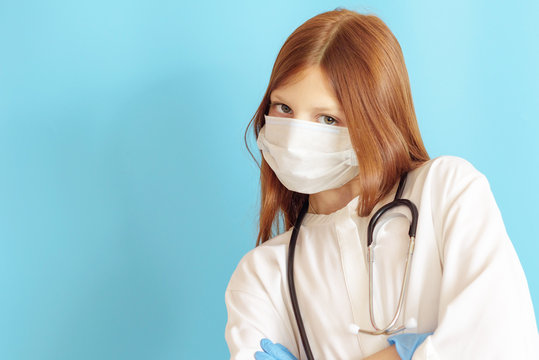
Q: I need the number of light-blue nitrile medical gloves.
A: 2